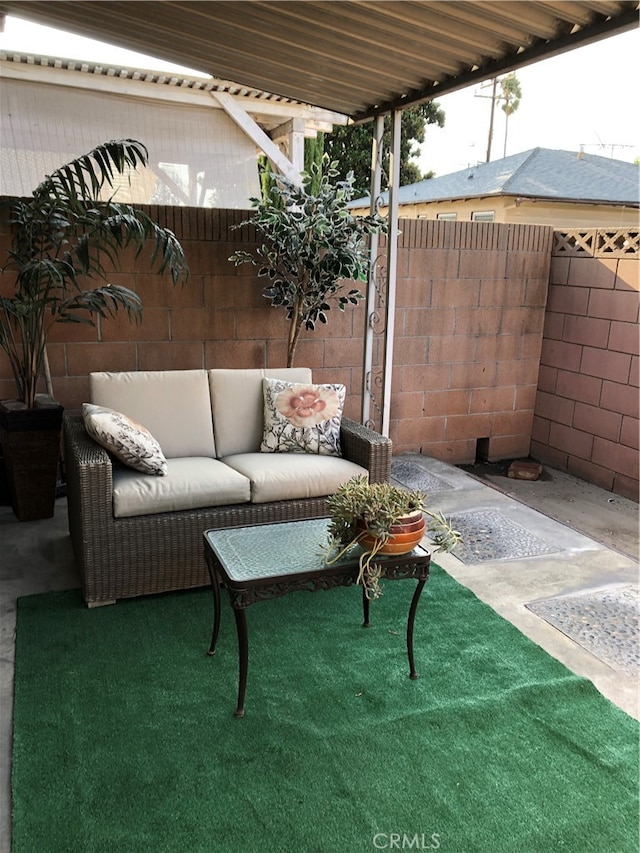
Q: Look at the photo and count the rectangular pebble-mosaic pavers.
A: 3